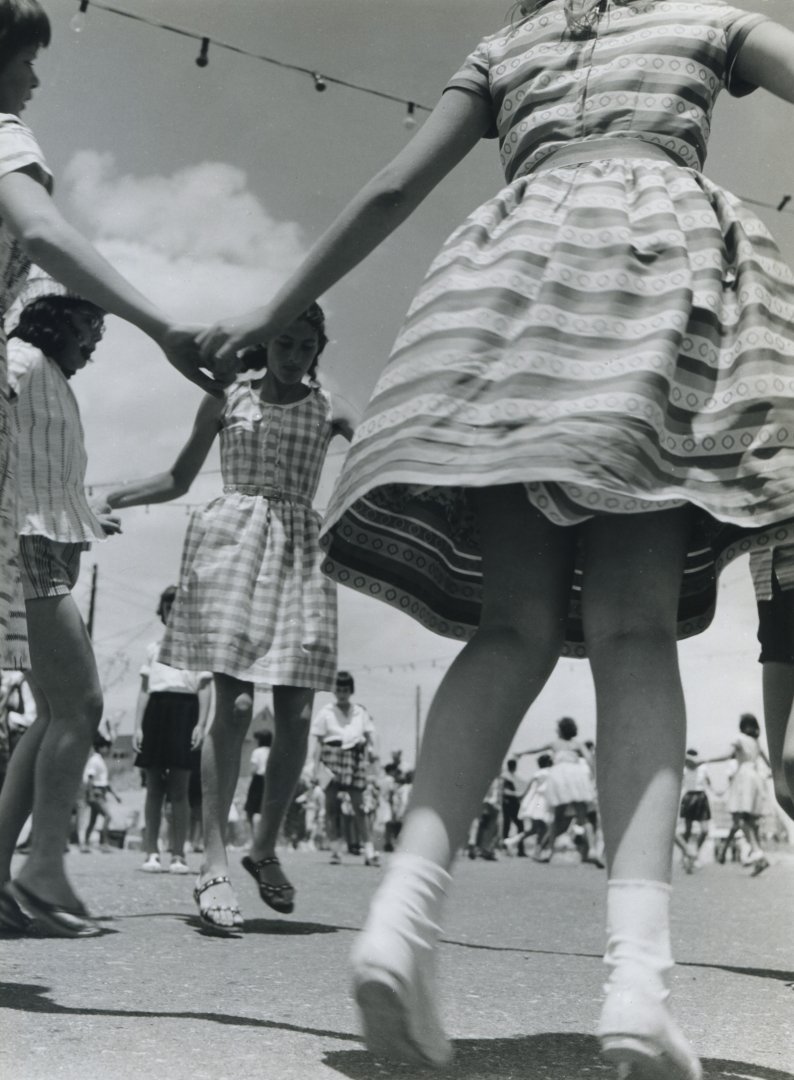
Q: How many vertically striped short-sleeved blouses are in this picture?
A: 1